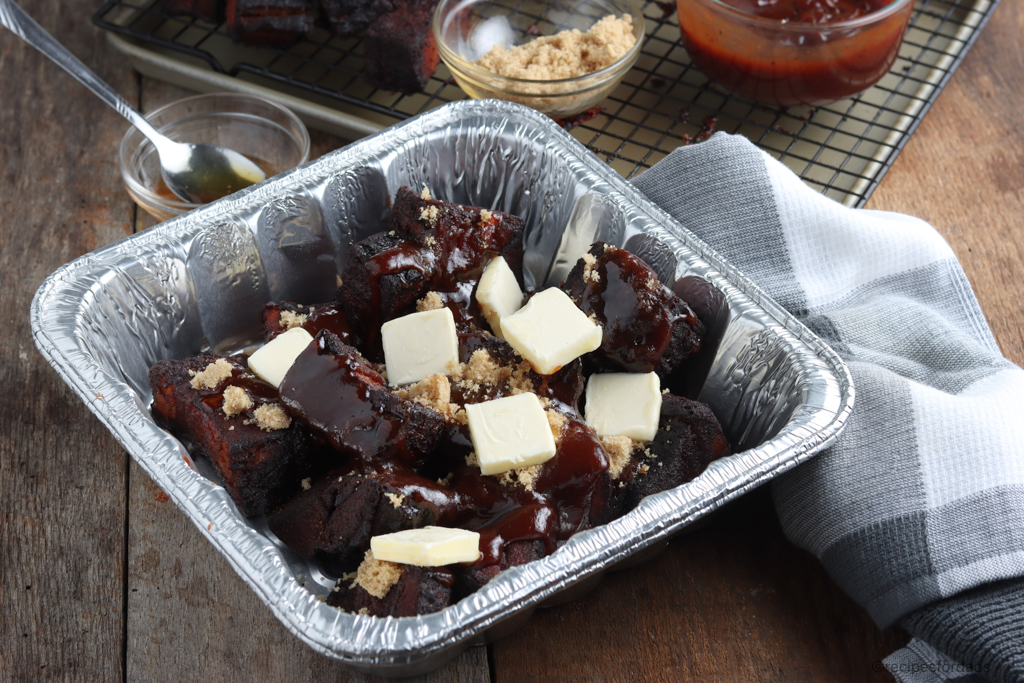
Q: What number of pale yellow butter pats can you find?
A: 7